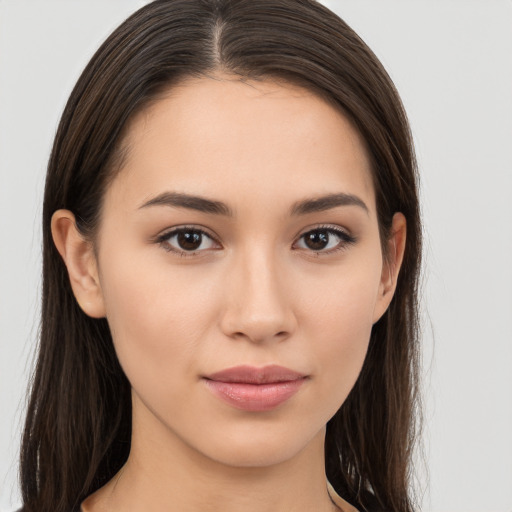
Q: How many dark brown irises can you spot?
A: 2